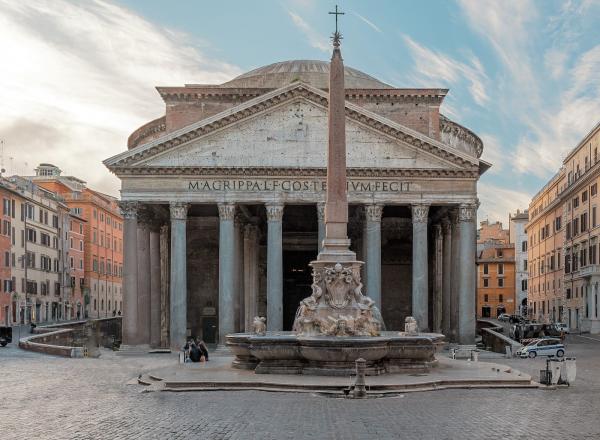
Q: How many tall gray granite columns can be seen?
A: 8